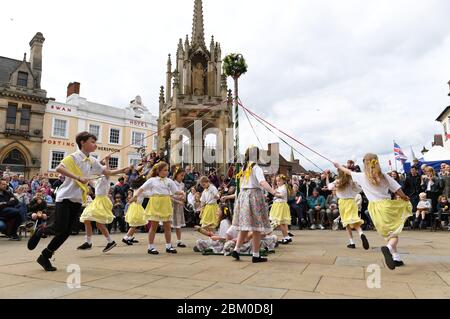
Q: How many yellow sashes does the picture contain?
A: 1